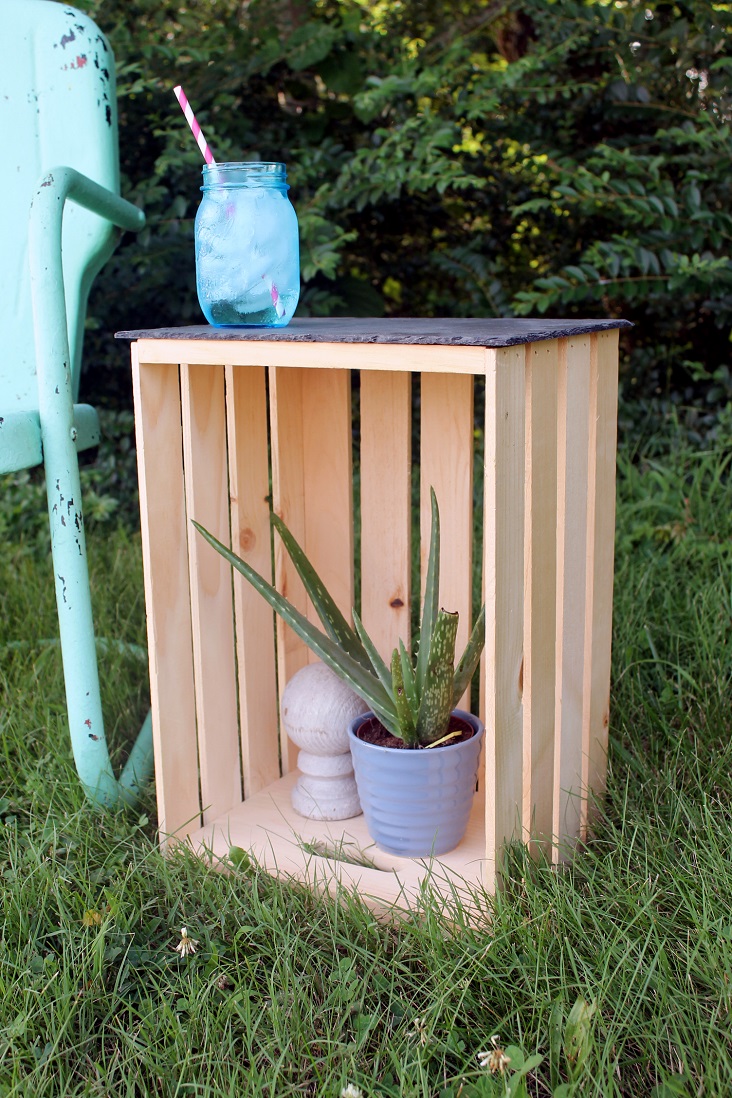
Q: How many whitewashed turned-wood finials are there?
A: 1